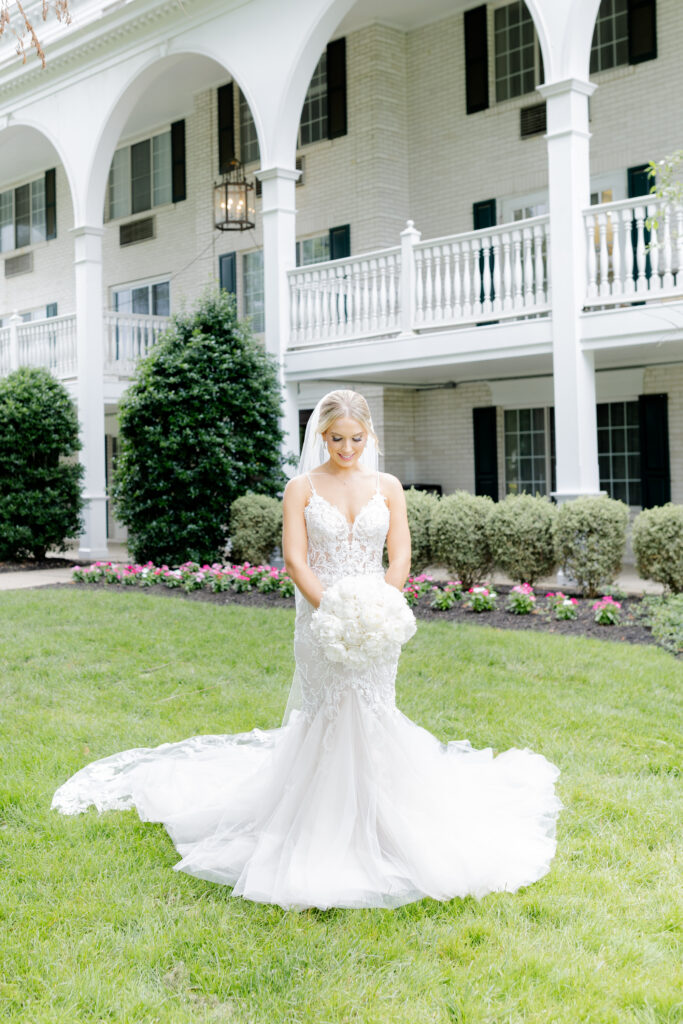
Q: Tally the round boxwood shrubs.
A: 6